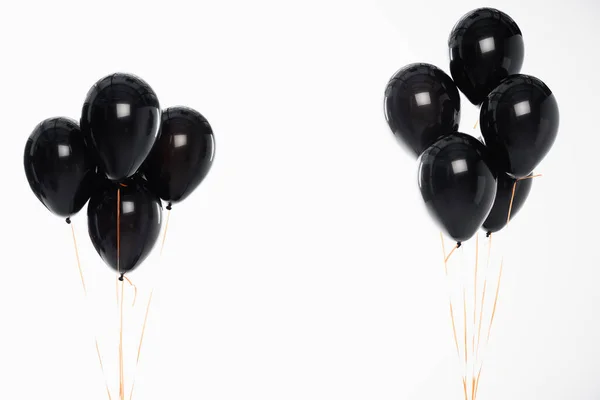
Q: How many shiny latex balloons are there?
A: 9